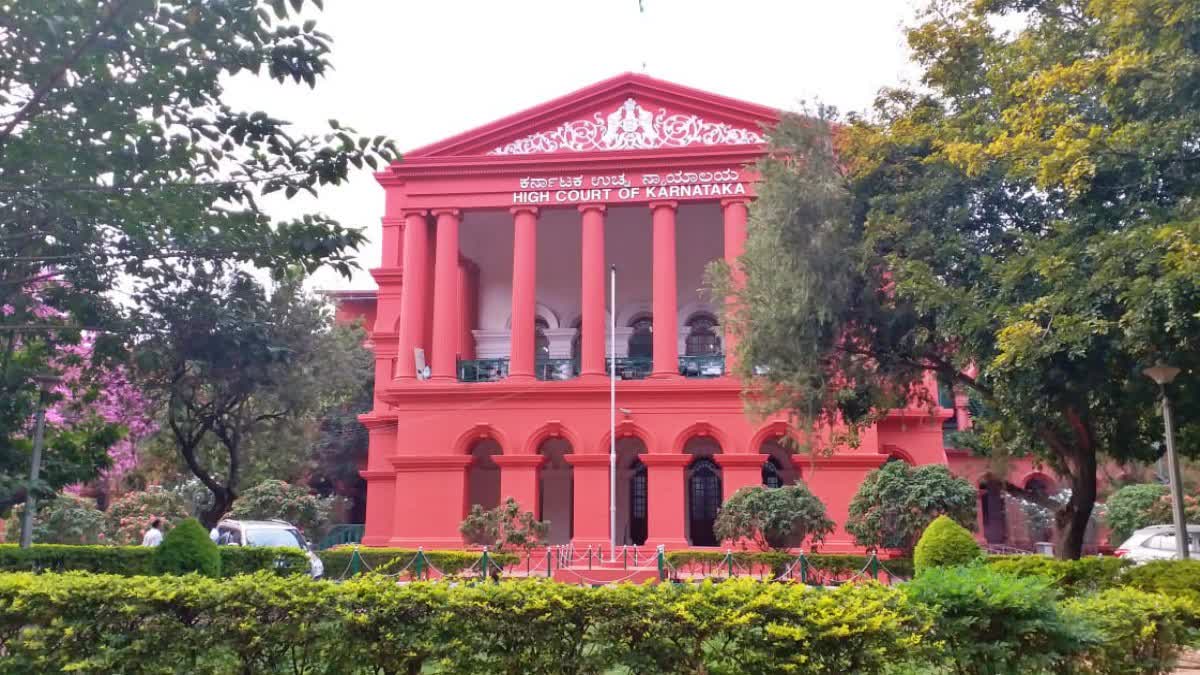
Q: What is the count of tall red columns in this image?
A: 6